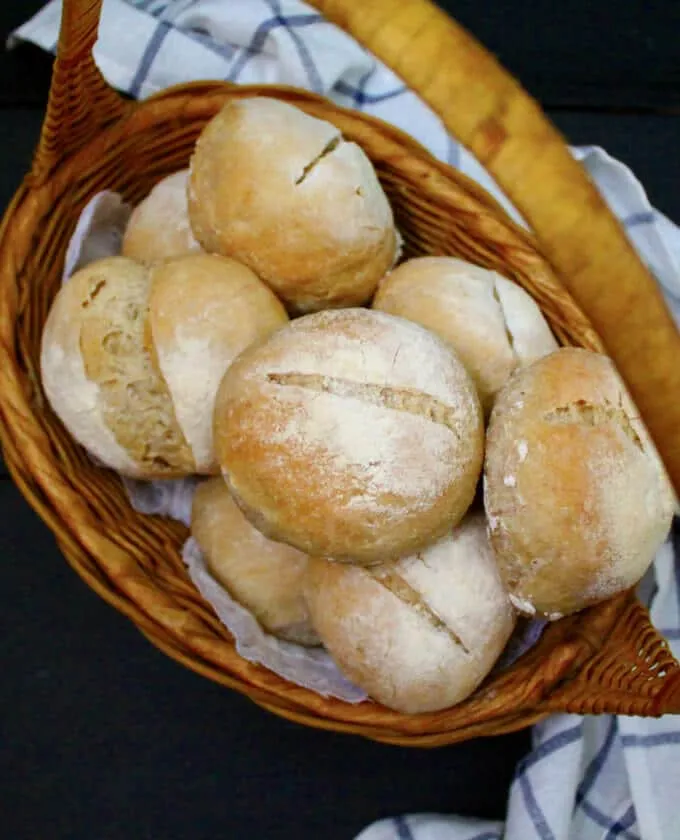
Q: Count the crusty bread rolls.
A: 8